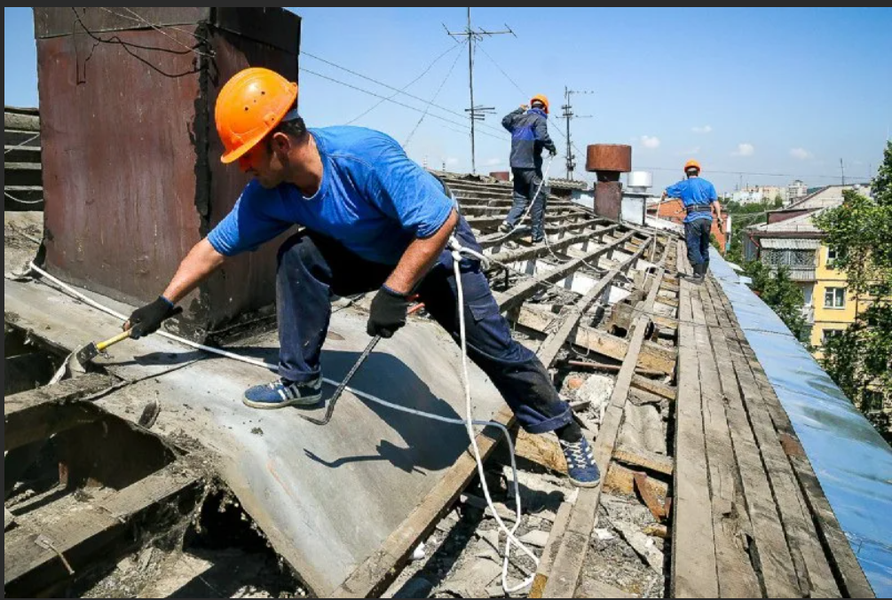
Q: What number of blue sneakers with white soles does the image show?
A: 2